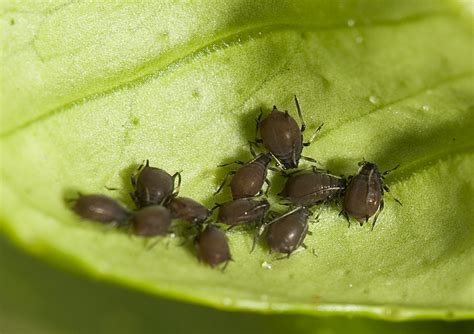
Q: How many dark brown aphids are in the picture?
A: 11